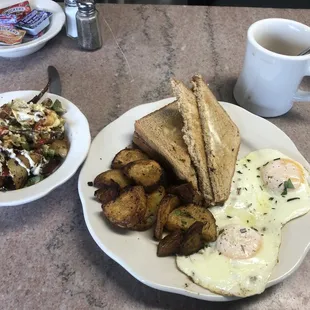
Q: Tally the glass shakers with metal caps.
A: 2